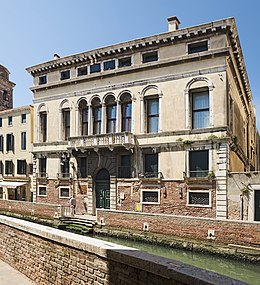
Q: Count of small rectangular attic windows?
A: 8